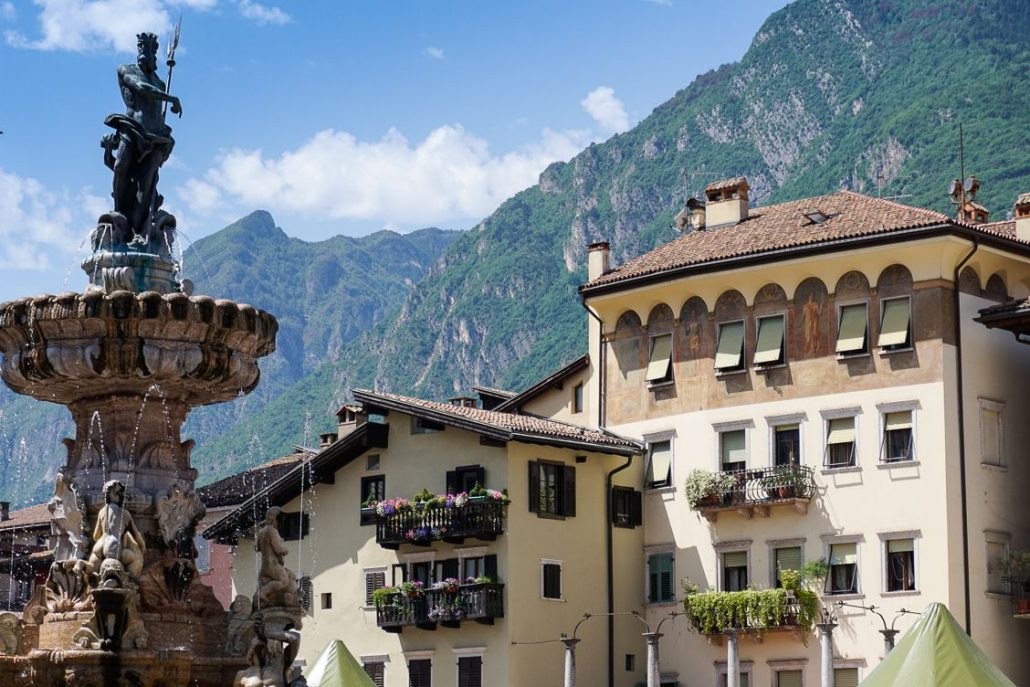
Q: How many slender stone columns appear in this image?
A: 5